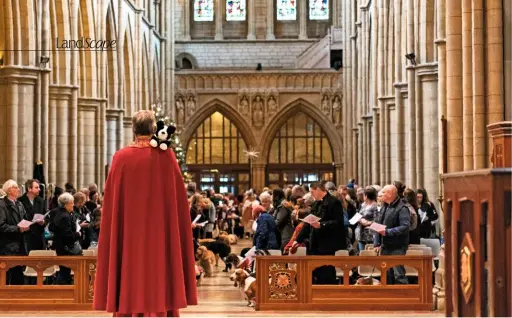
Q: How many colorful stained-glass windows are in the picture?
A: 4